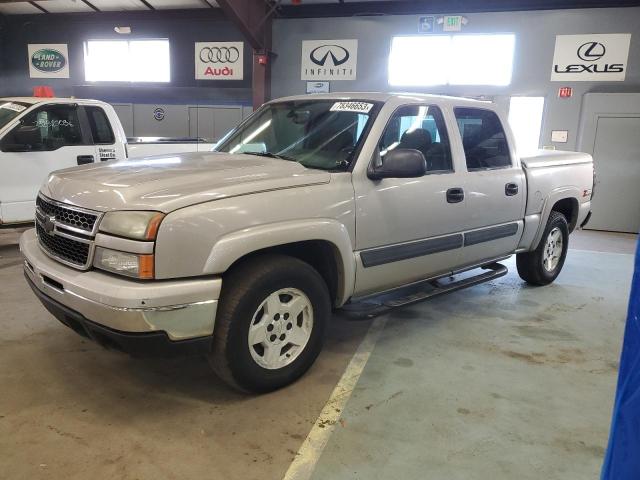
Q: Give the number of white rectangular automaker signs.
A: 4